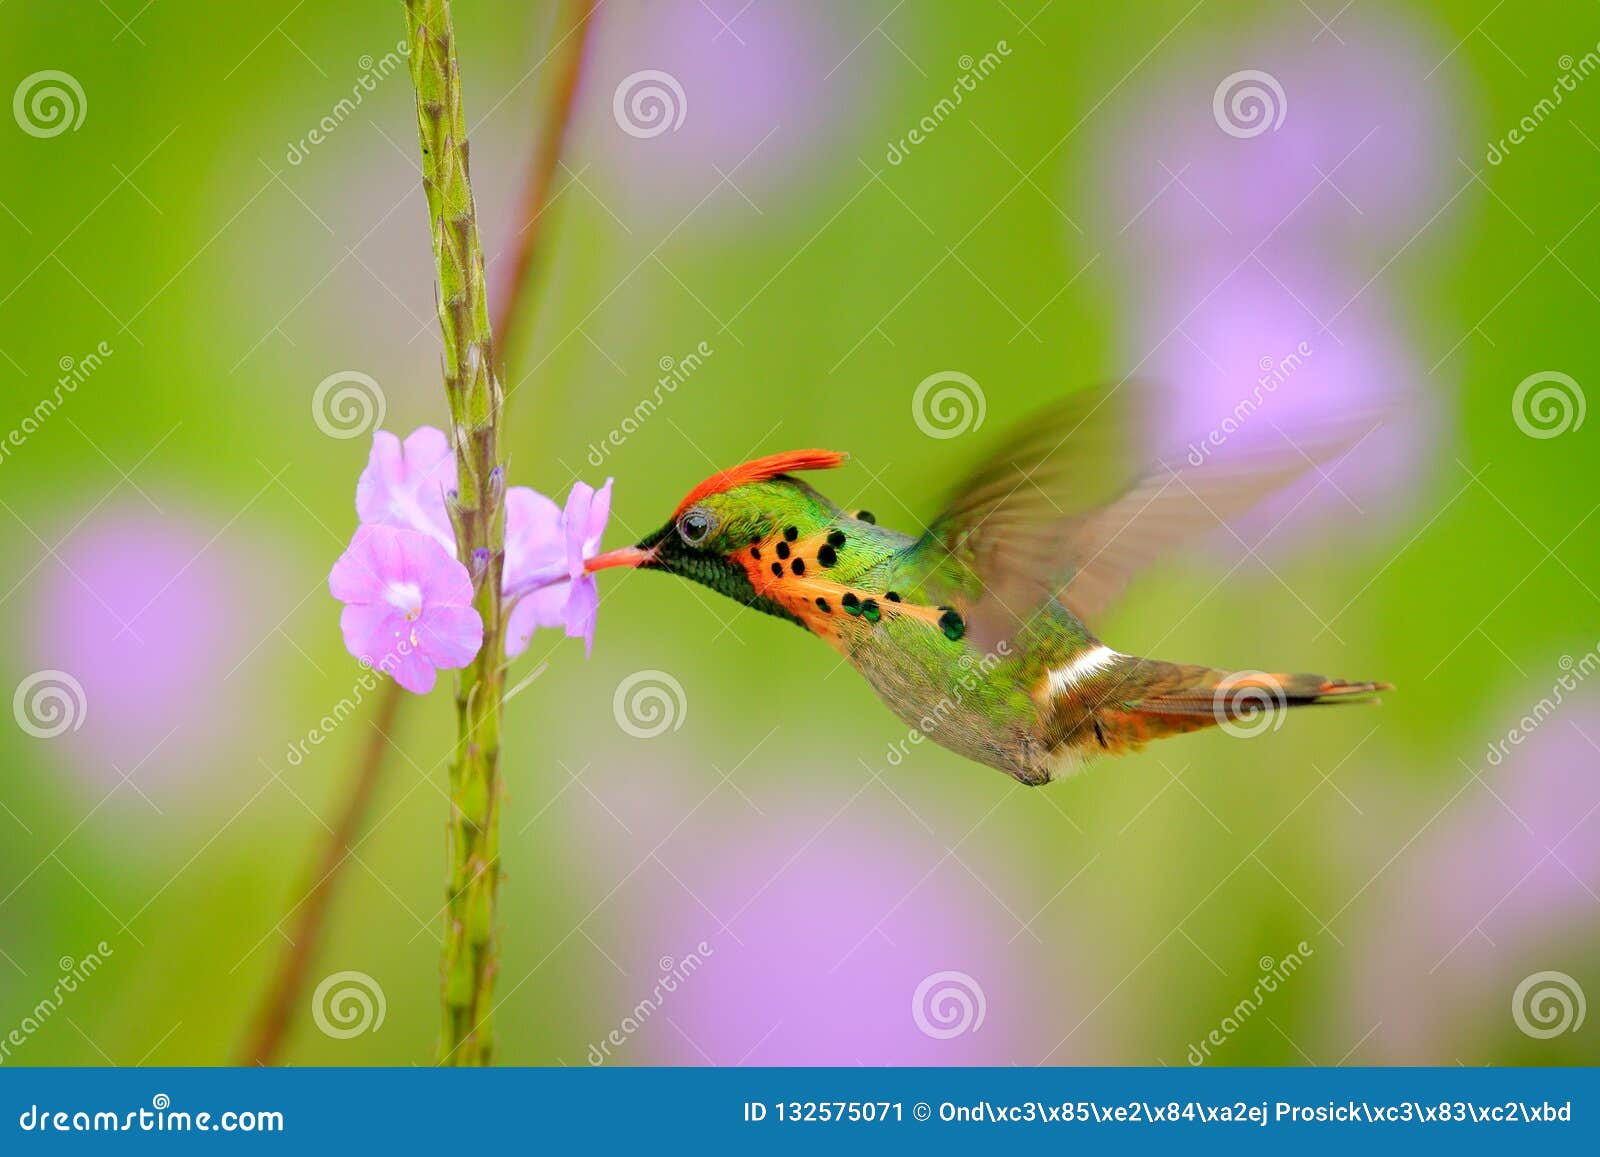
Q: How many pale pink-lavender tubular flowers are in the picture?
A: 4